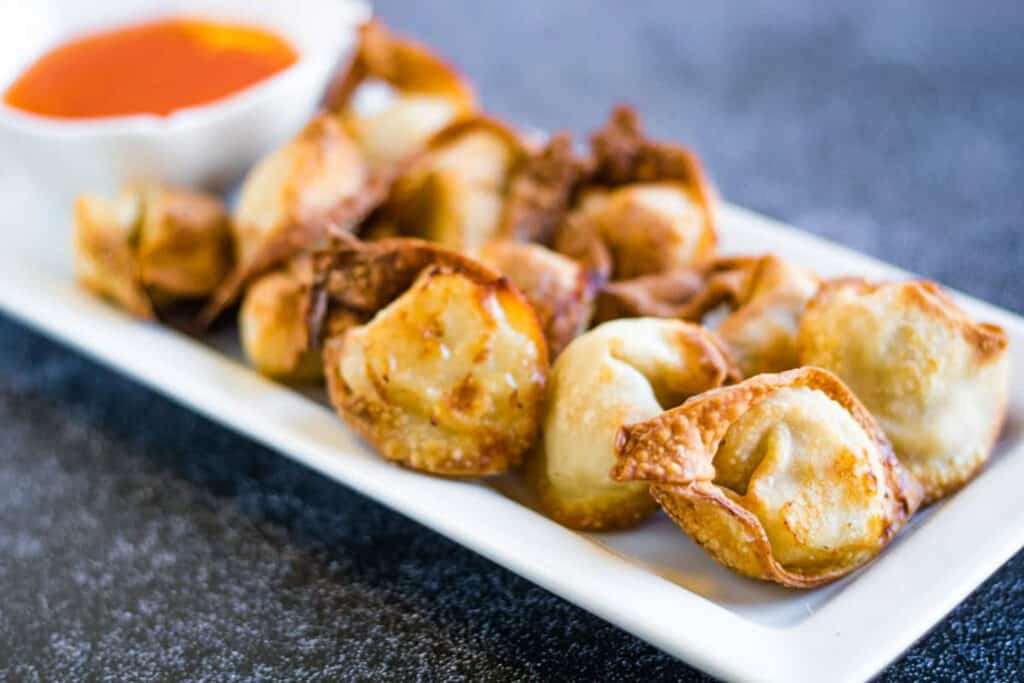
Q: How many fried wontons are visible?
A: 12